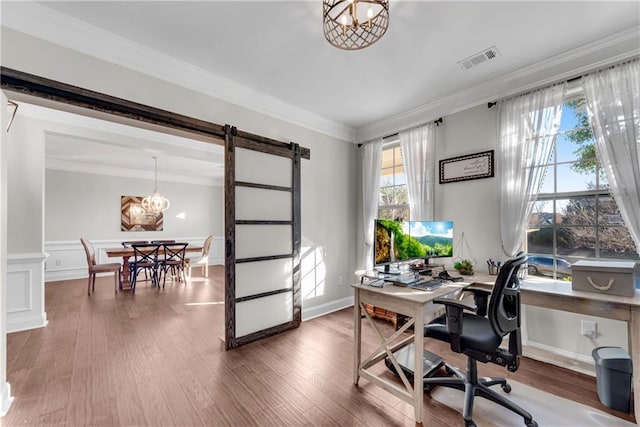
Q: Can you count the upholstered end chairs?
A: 2